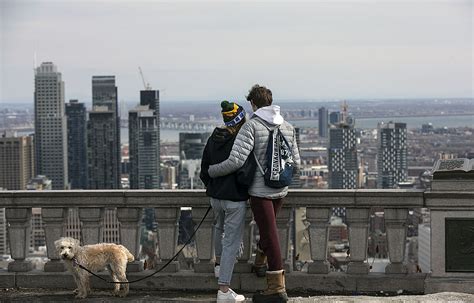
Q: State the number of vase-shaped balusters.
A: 11